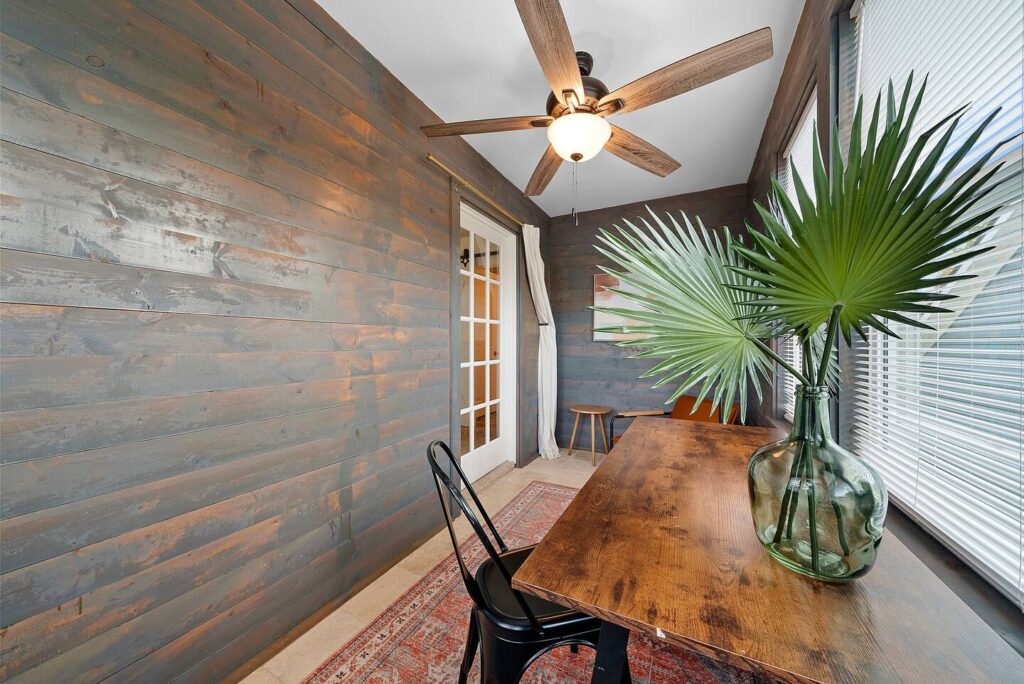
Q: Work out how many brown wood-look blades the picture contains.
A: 5